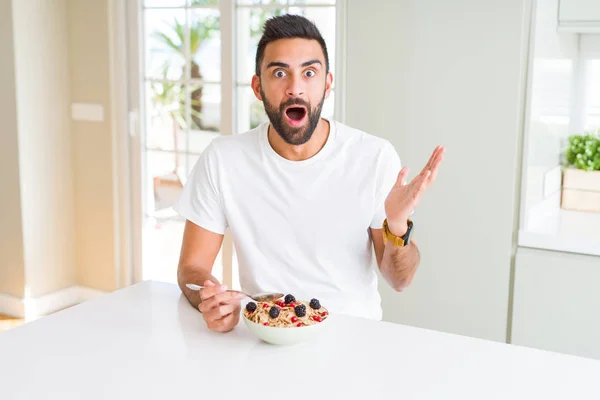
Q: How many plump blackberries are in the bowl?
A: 5